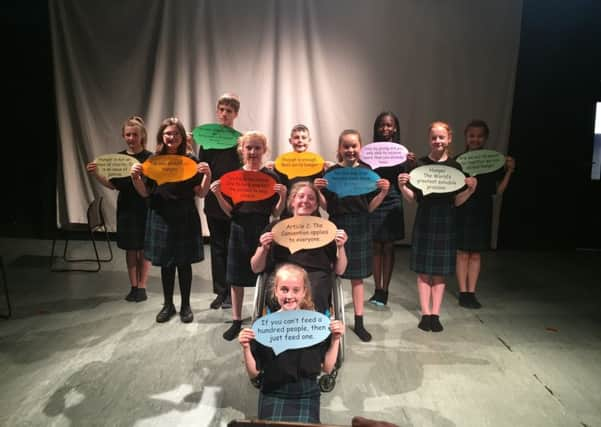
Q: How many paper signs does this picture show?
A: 11